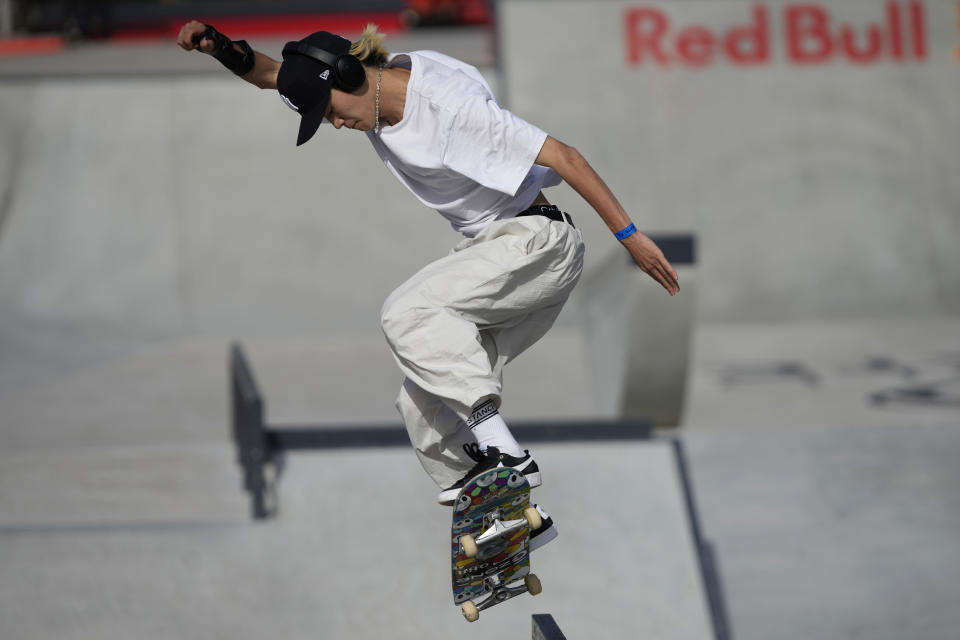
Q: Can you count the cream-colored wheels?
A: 4